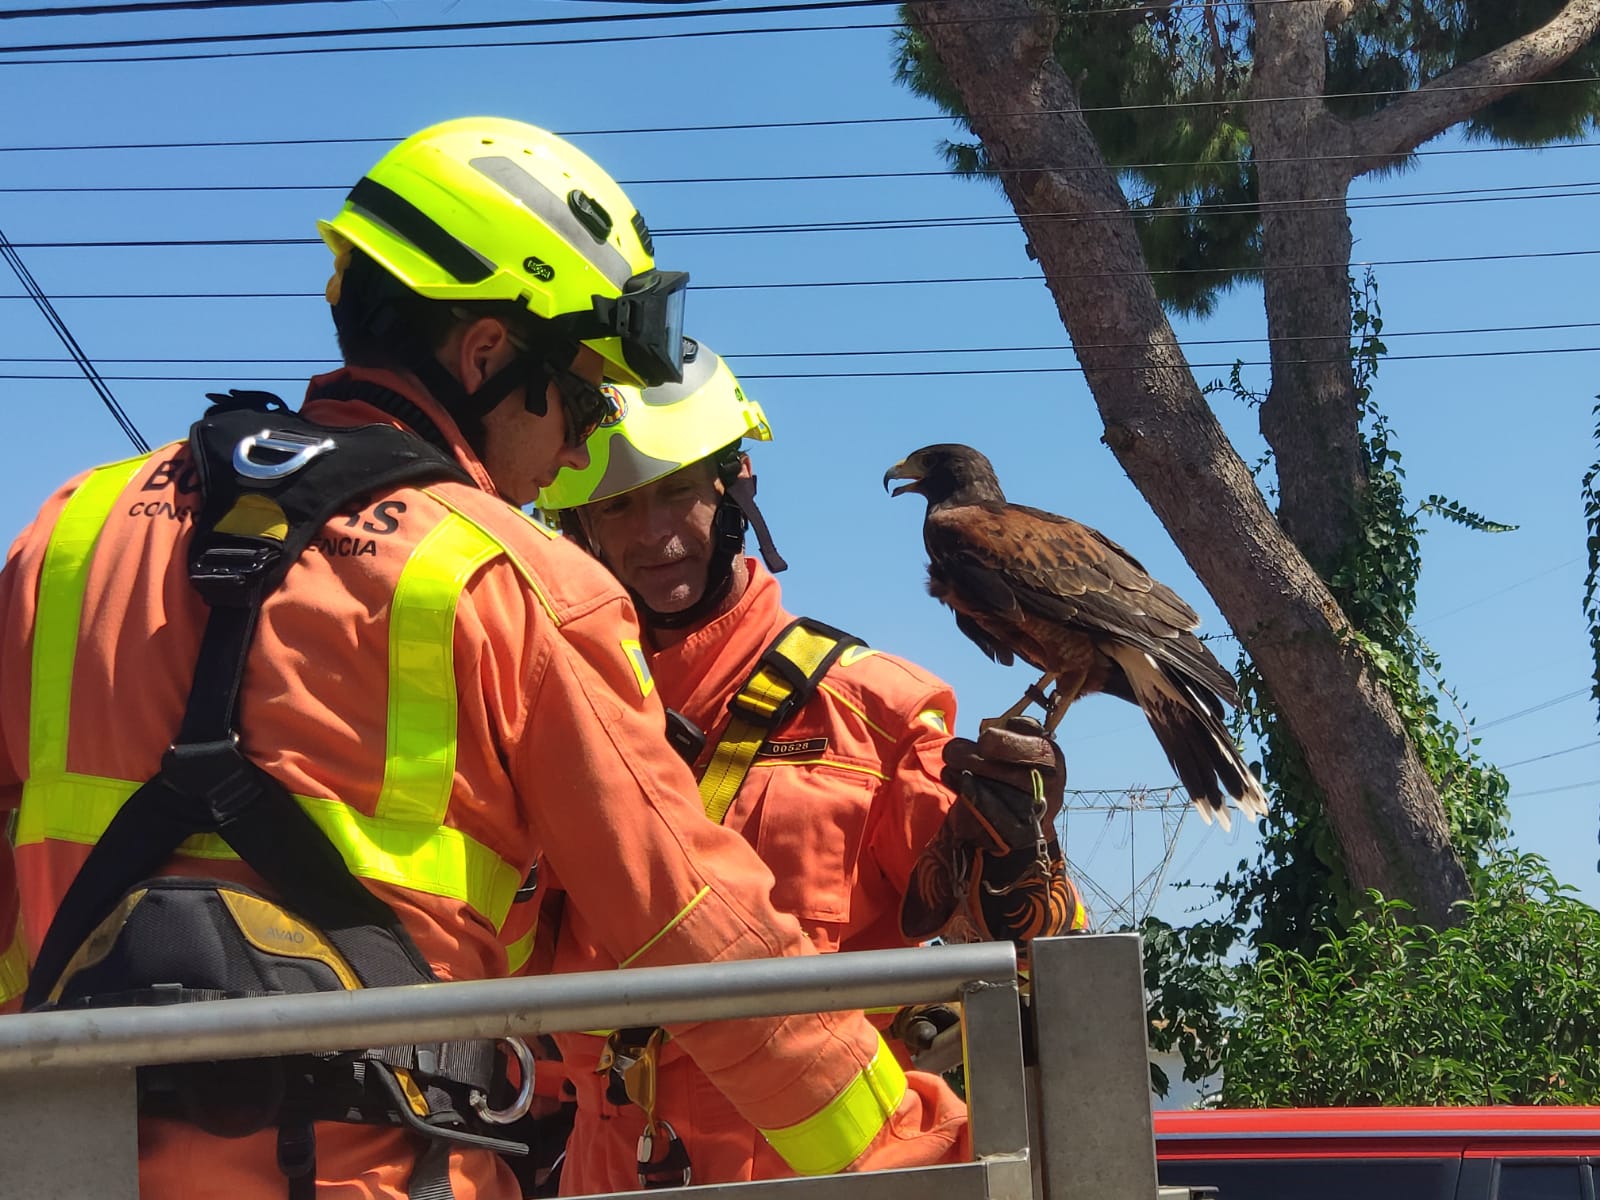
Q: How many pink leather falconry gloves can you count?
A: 0